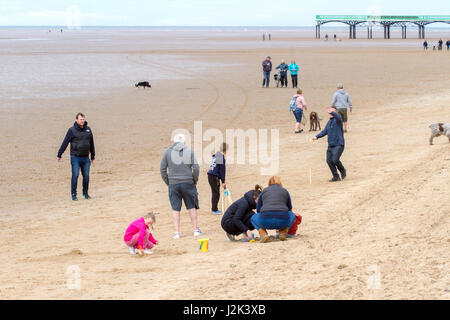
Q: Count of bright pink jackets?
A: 1